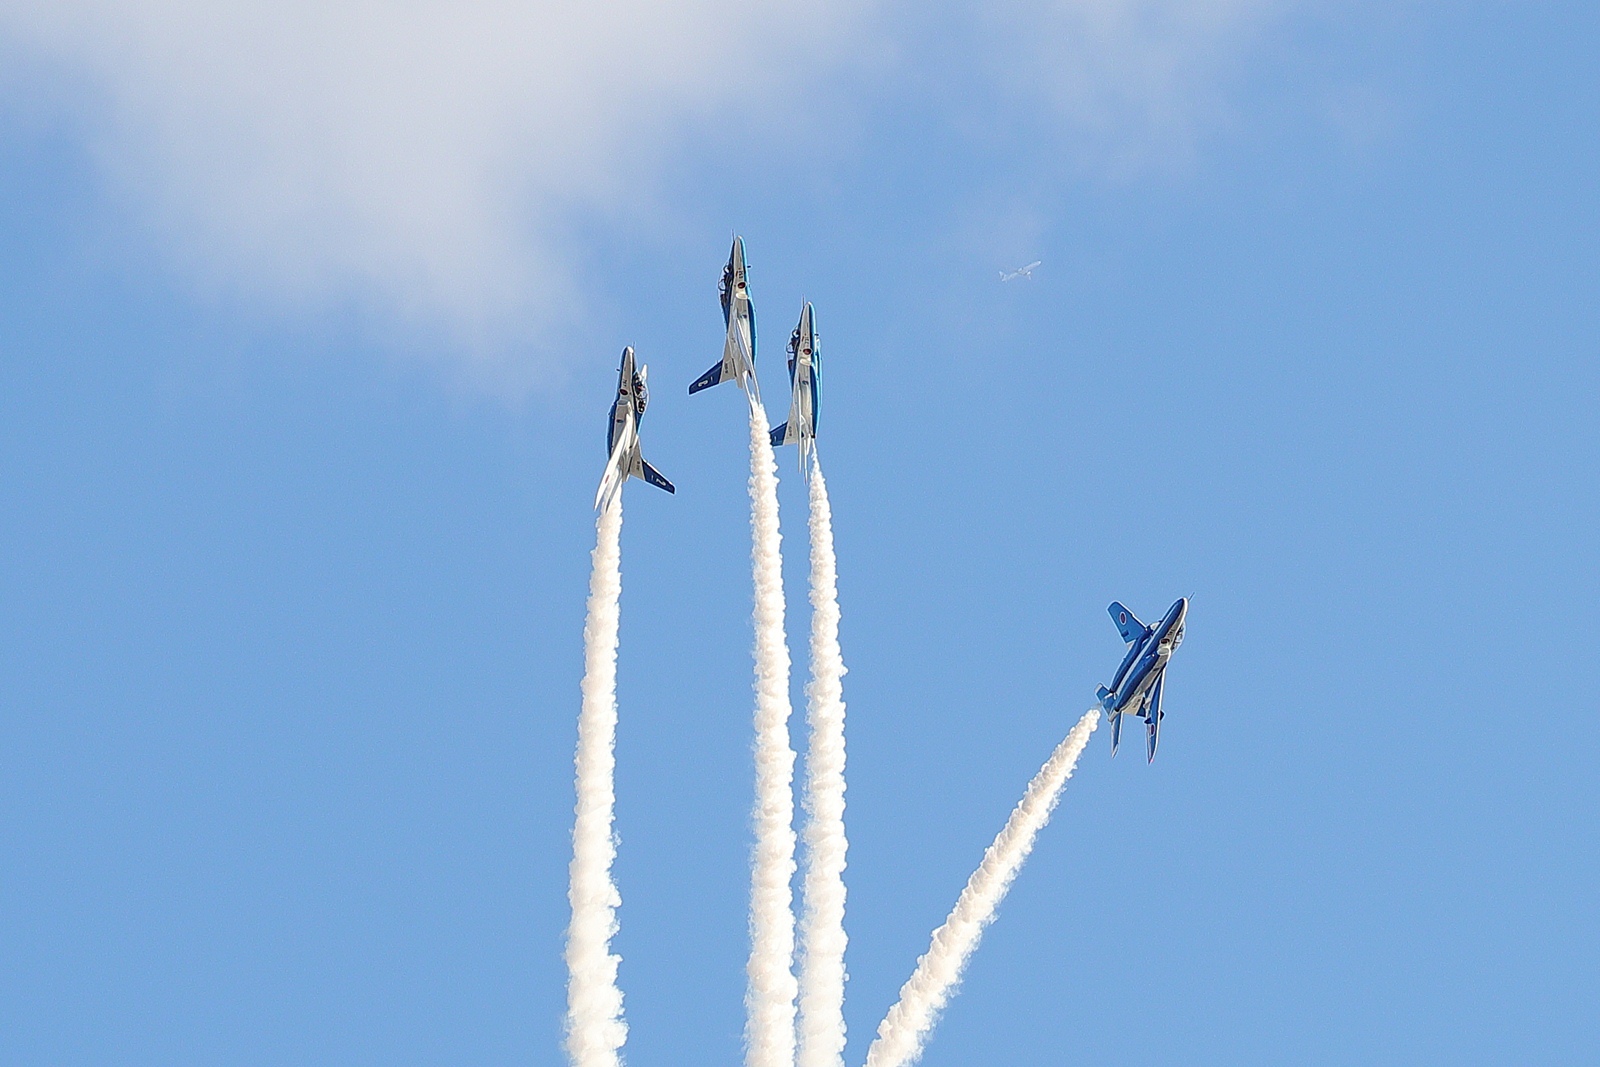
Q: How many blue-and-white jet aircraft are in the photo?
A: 4